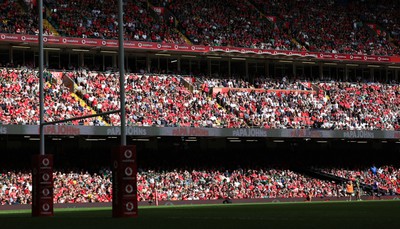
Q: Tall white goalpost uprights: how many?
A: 2